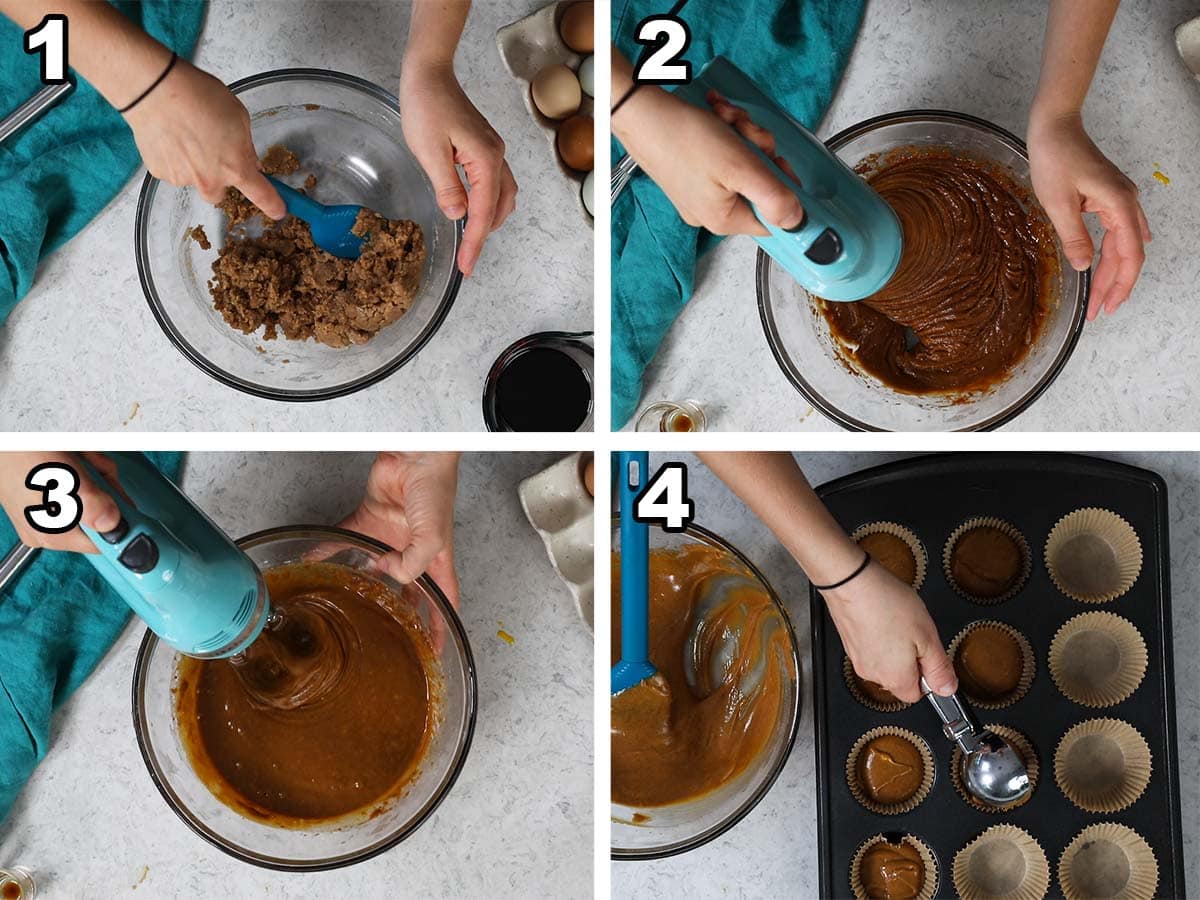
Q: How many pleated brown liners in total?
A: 12